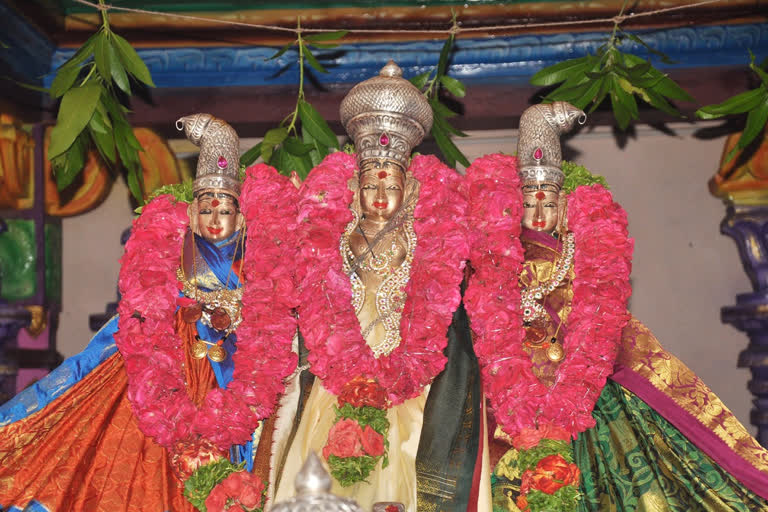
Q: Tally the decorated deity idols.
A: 3